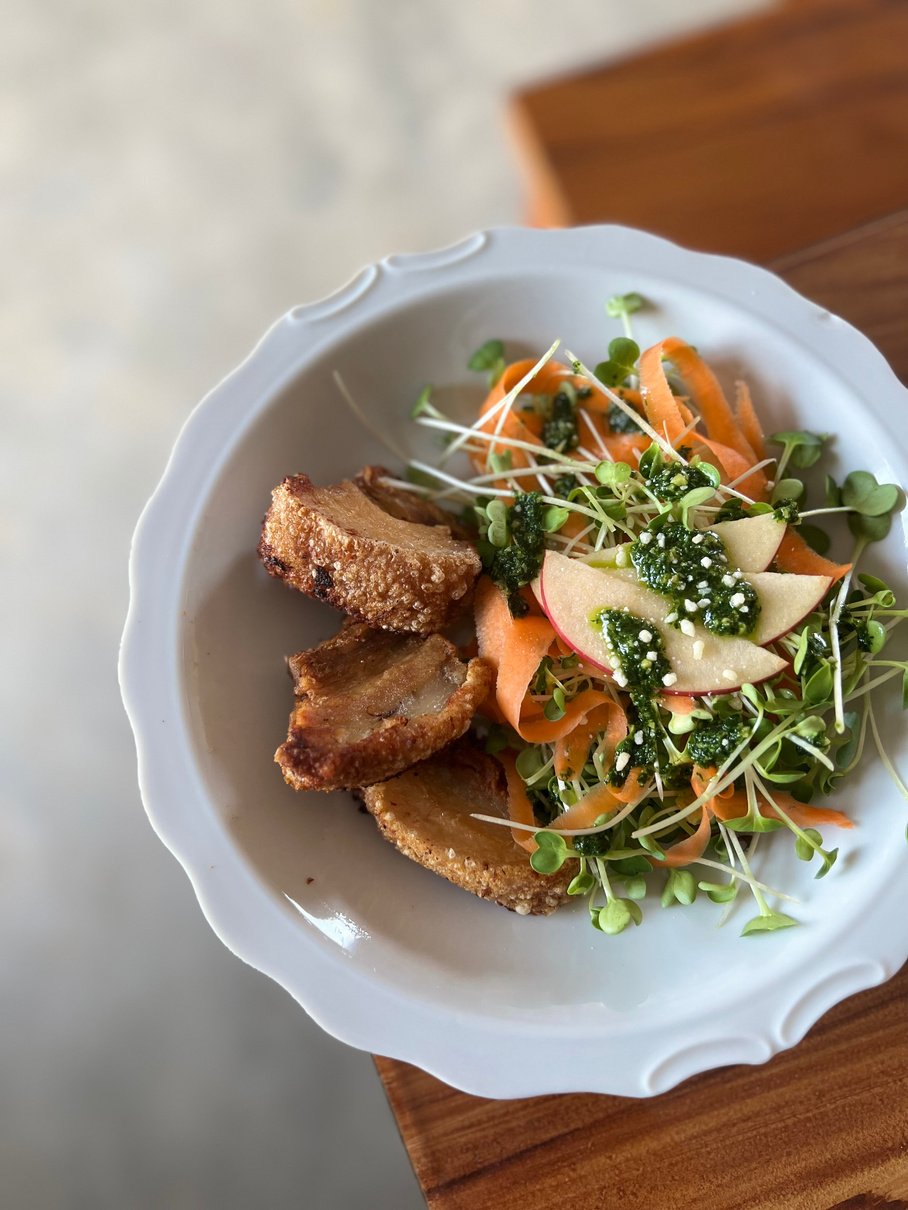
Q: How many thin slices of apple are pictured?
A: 3